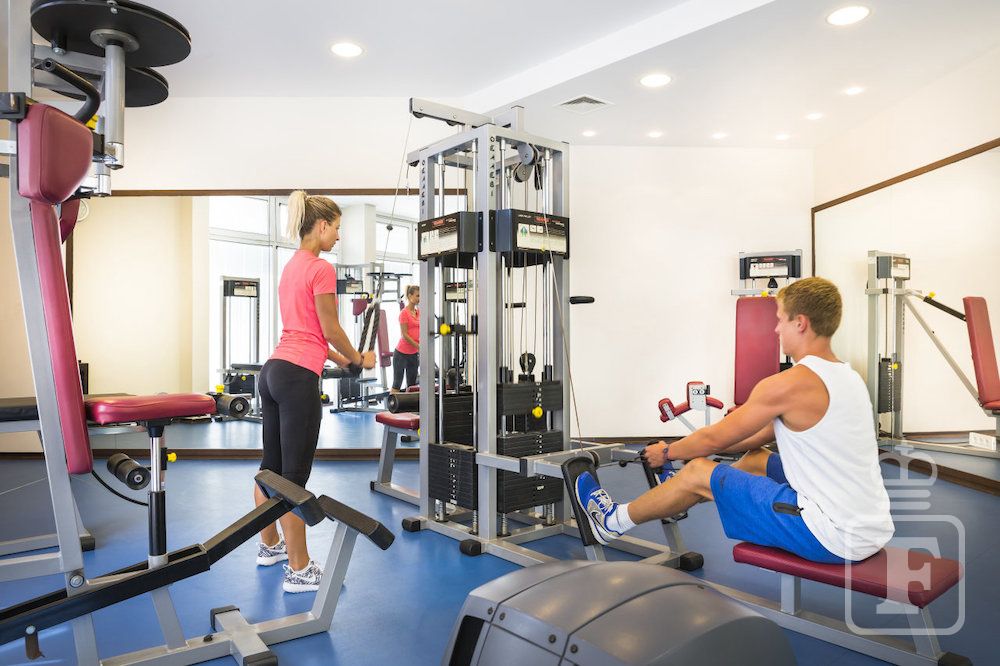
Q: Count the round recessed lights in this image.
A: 9